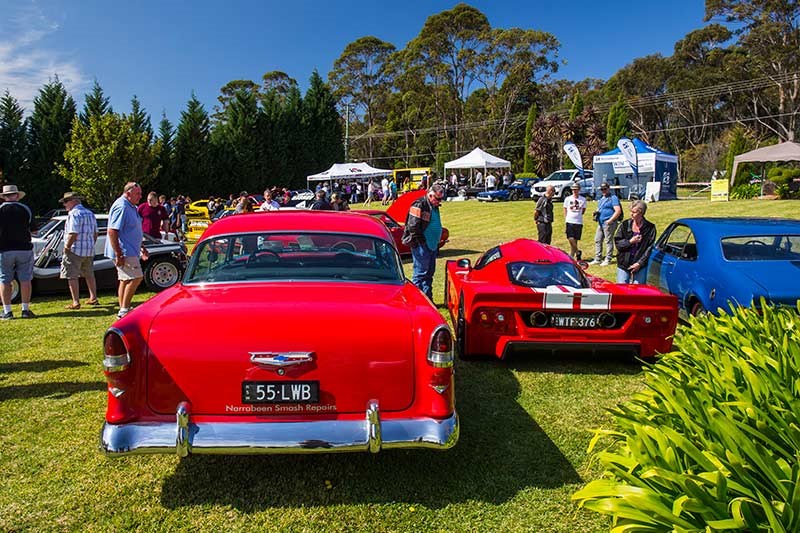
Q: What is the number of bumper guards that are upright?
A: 2